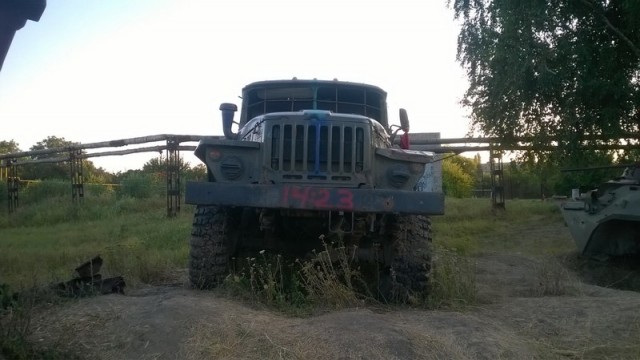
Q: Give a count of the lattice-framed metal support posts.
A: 4